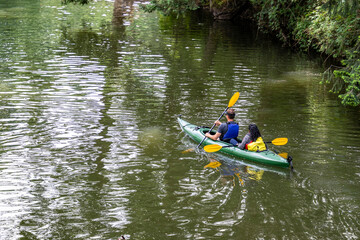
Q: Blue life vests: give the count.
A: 1